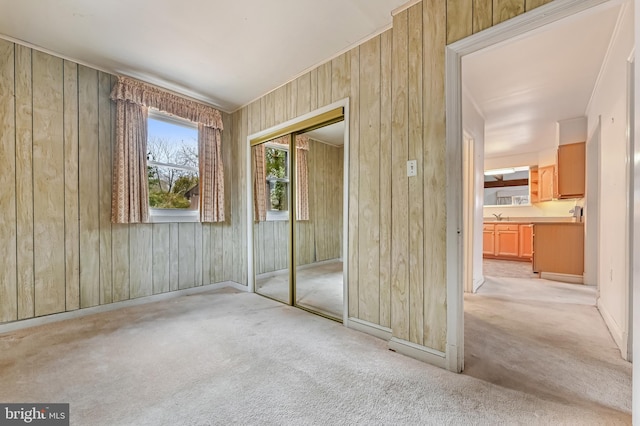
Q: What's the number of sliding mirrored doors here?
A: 2